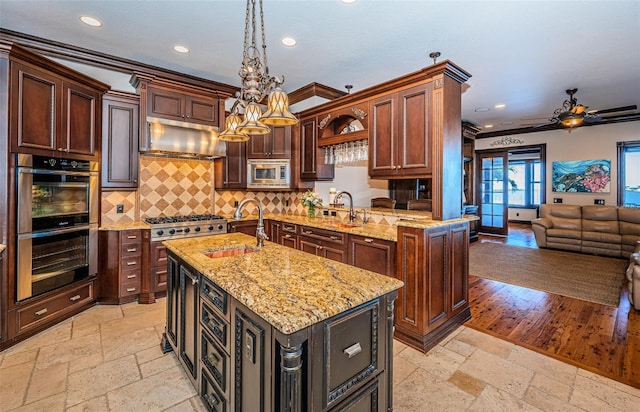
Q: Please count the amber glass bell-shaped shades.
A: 3